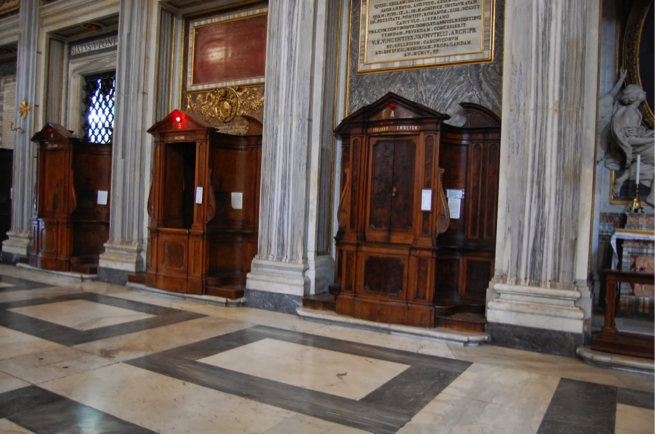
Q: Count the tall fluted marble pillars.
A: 4